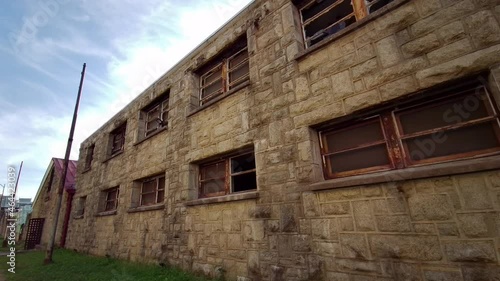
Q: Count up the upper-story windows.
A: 5